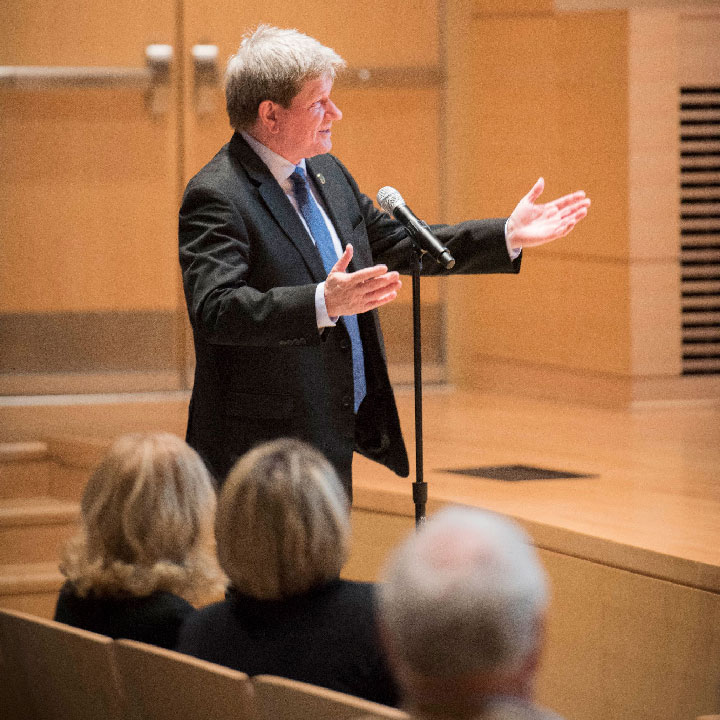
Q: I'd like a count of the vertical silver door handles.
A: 2